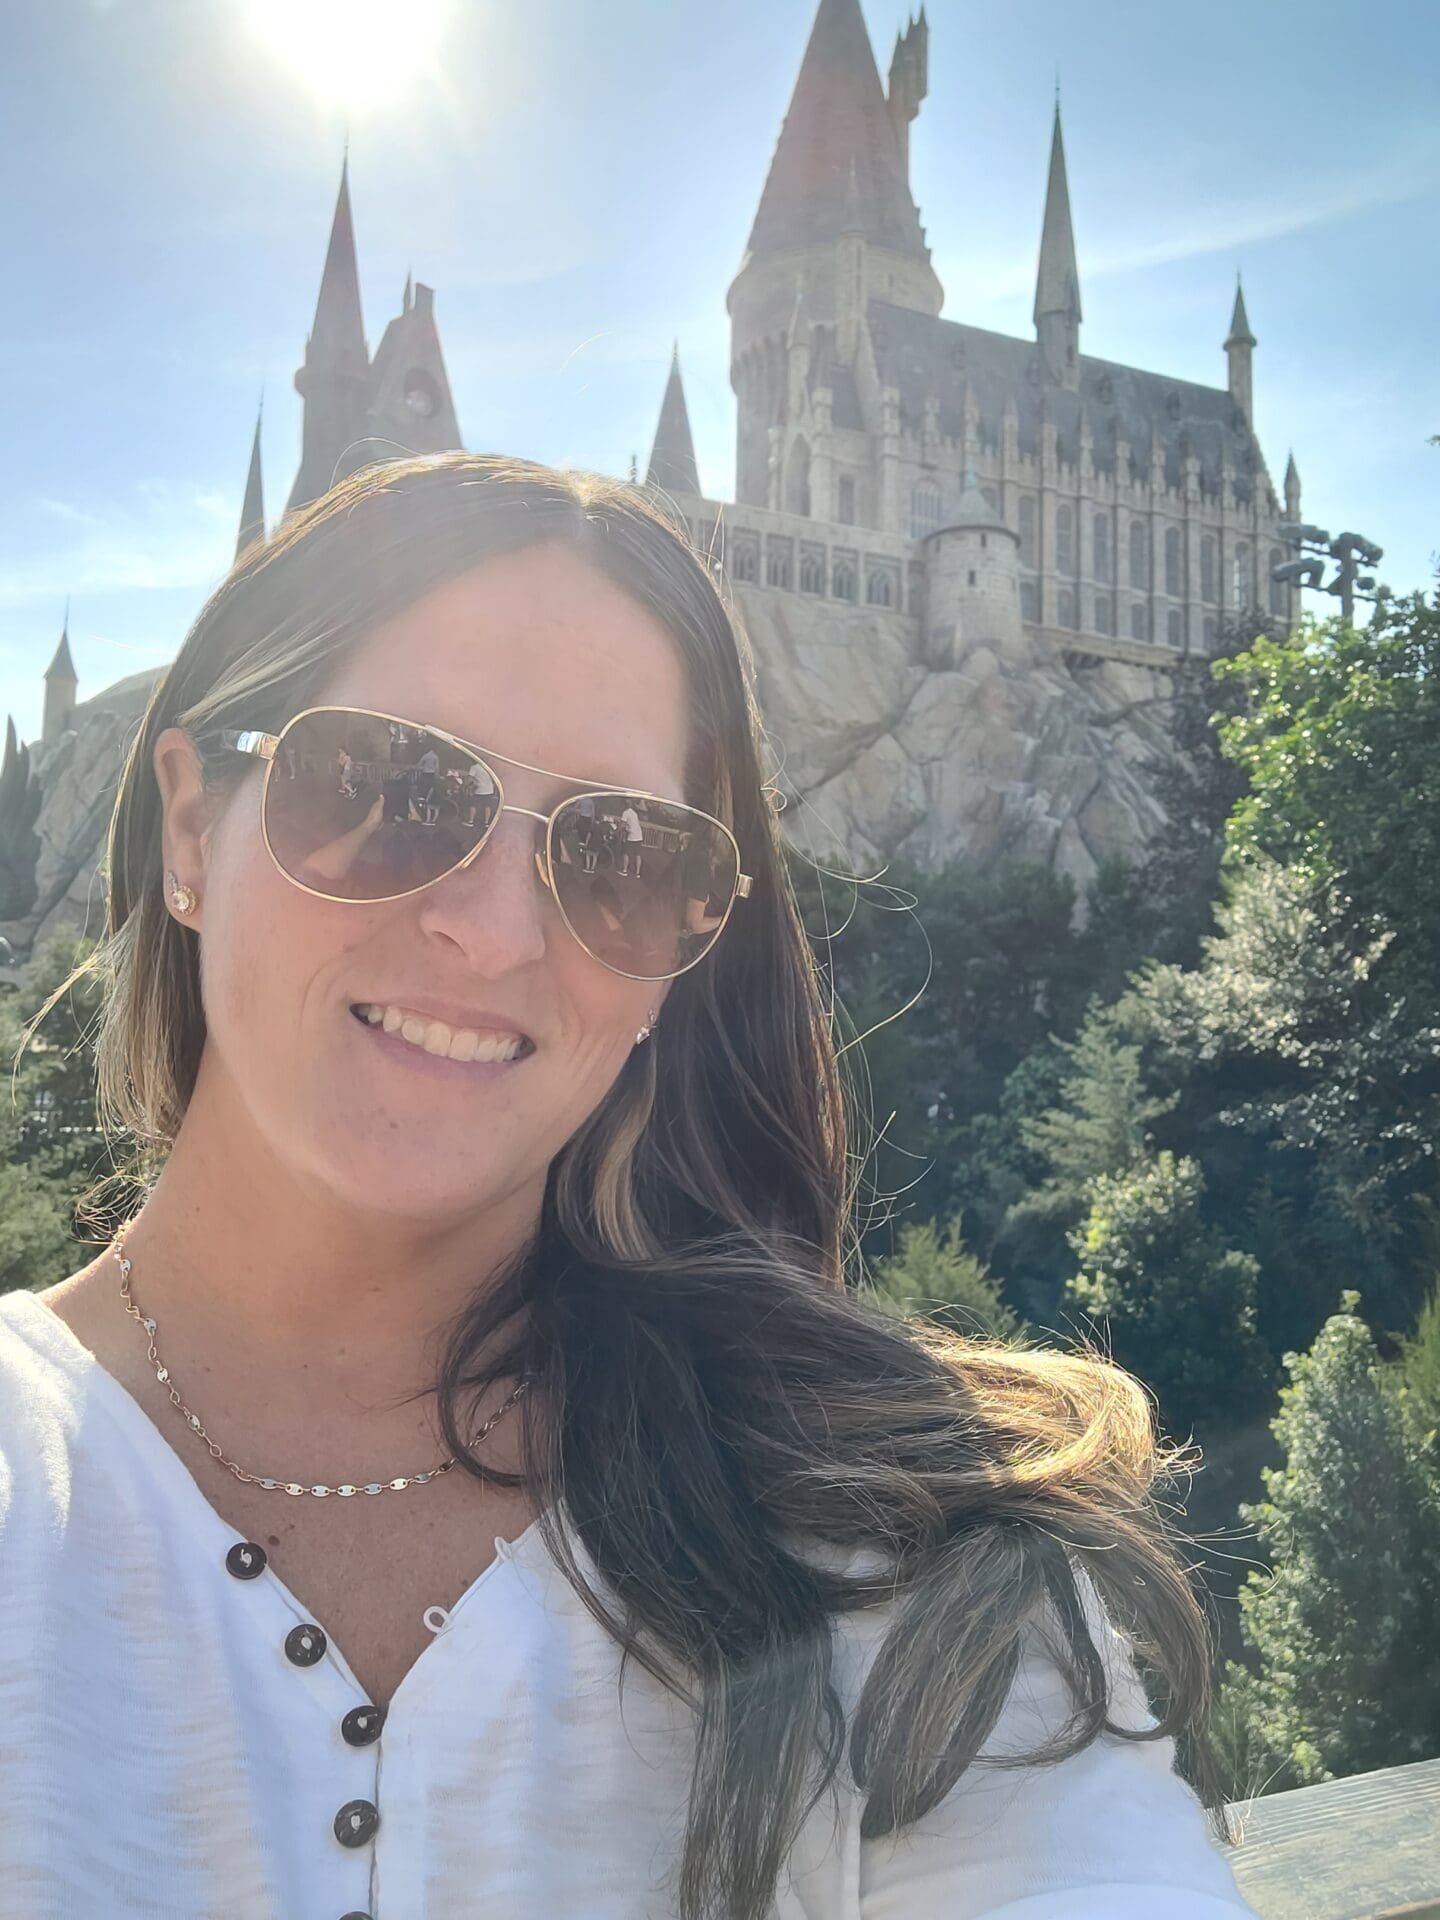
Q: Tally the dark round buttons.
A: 5